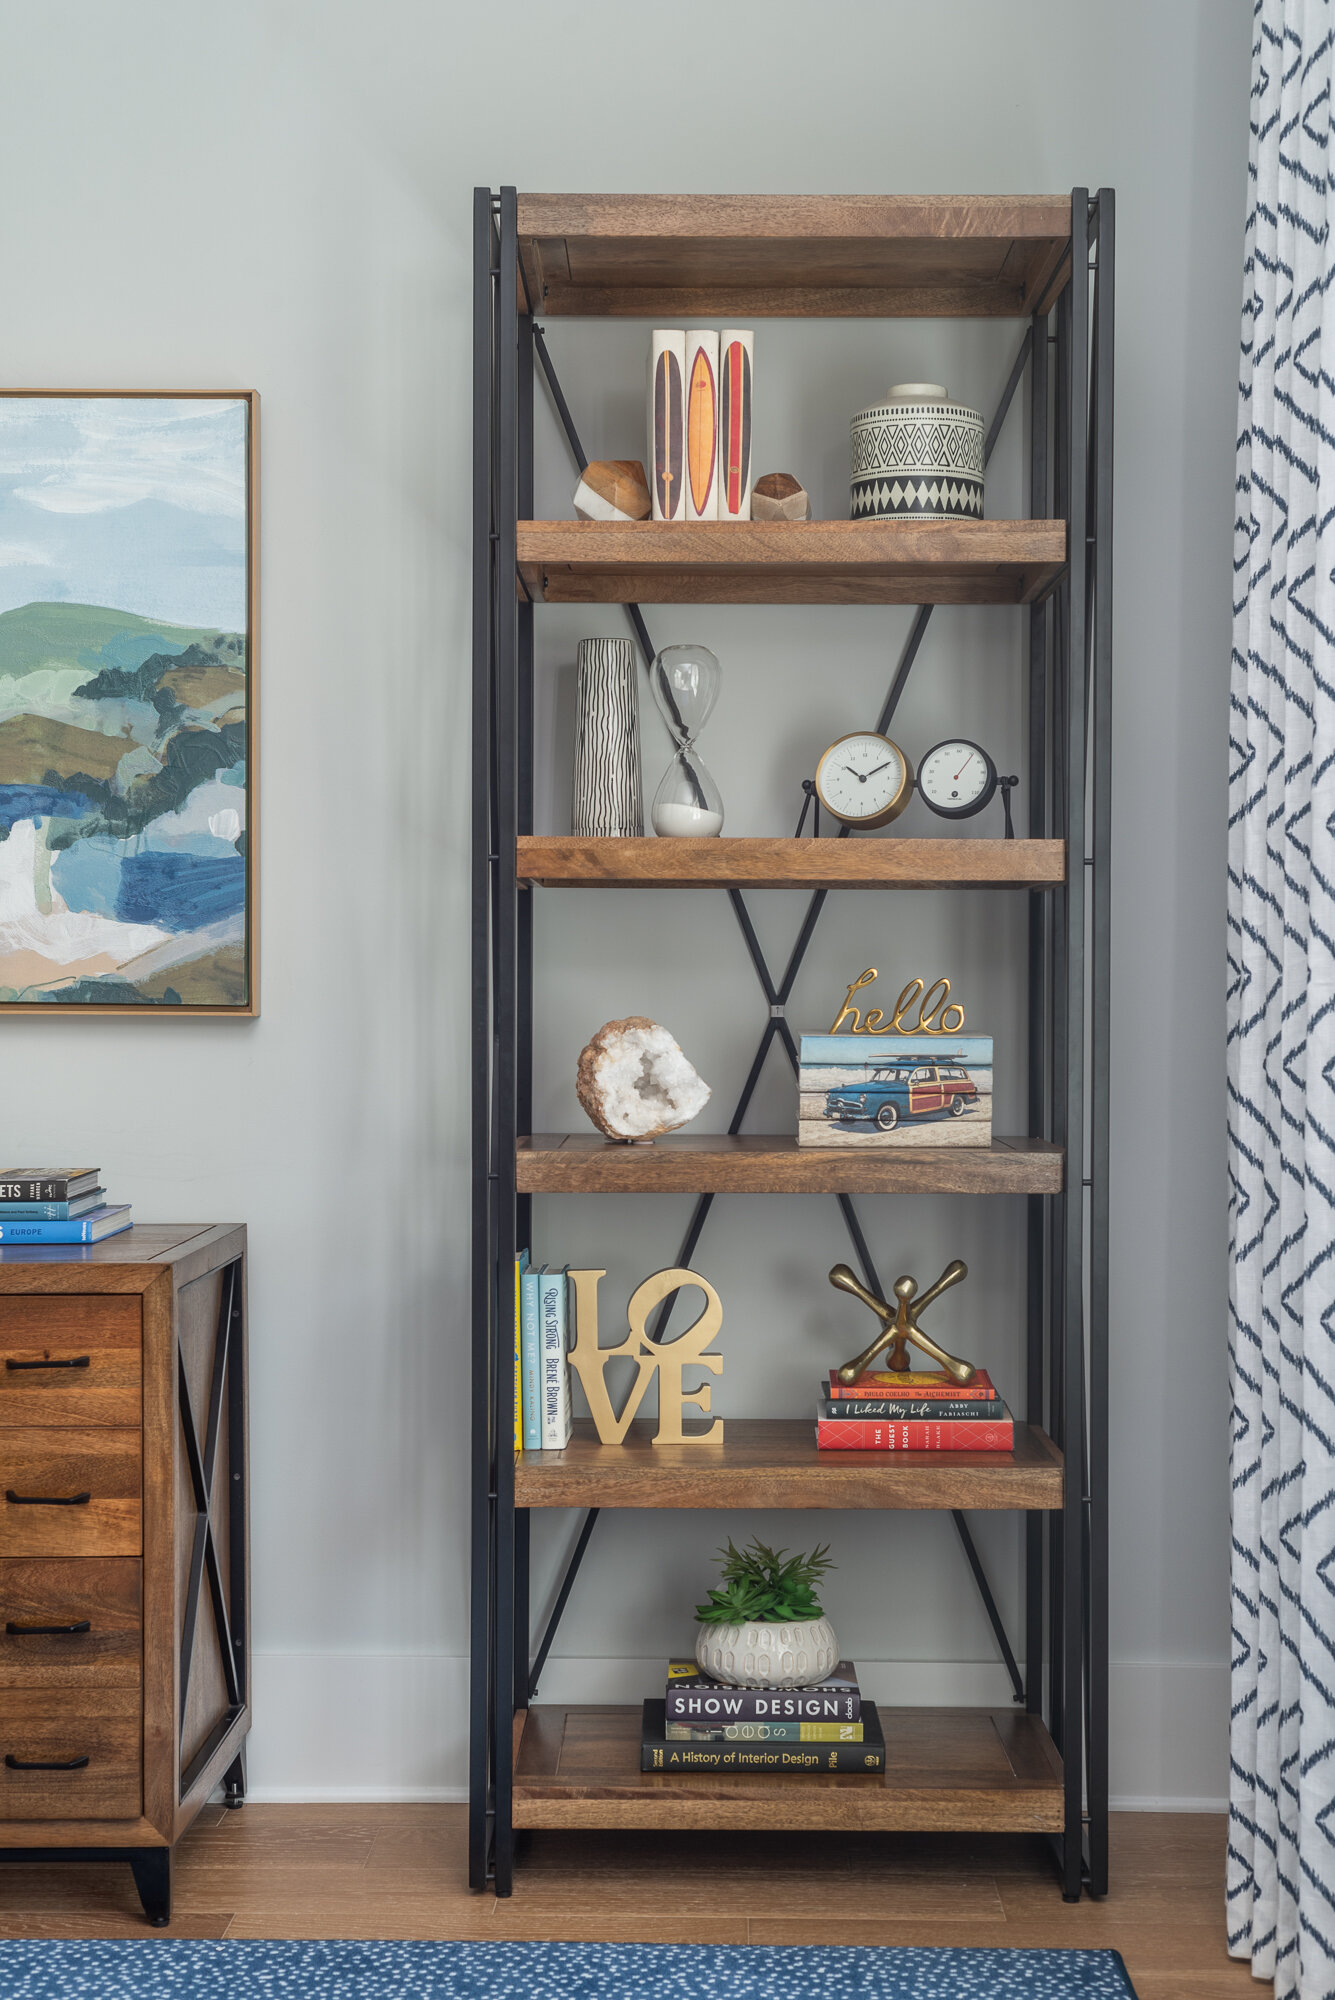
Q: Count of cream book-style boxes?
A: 3